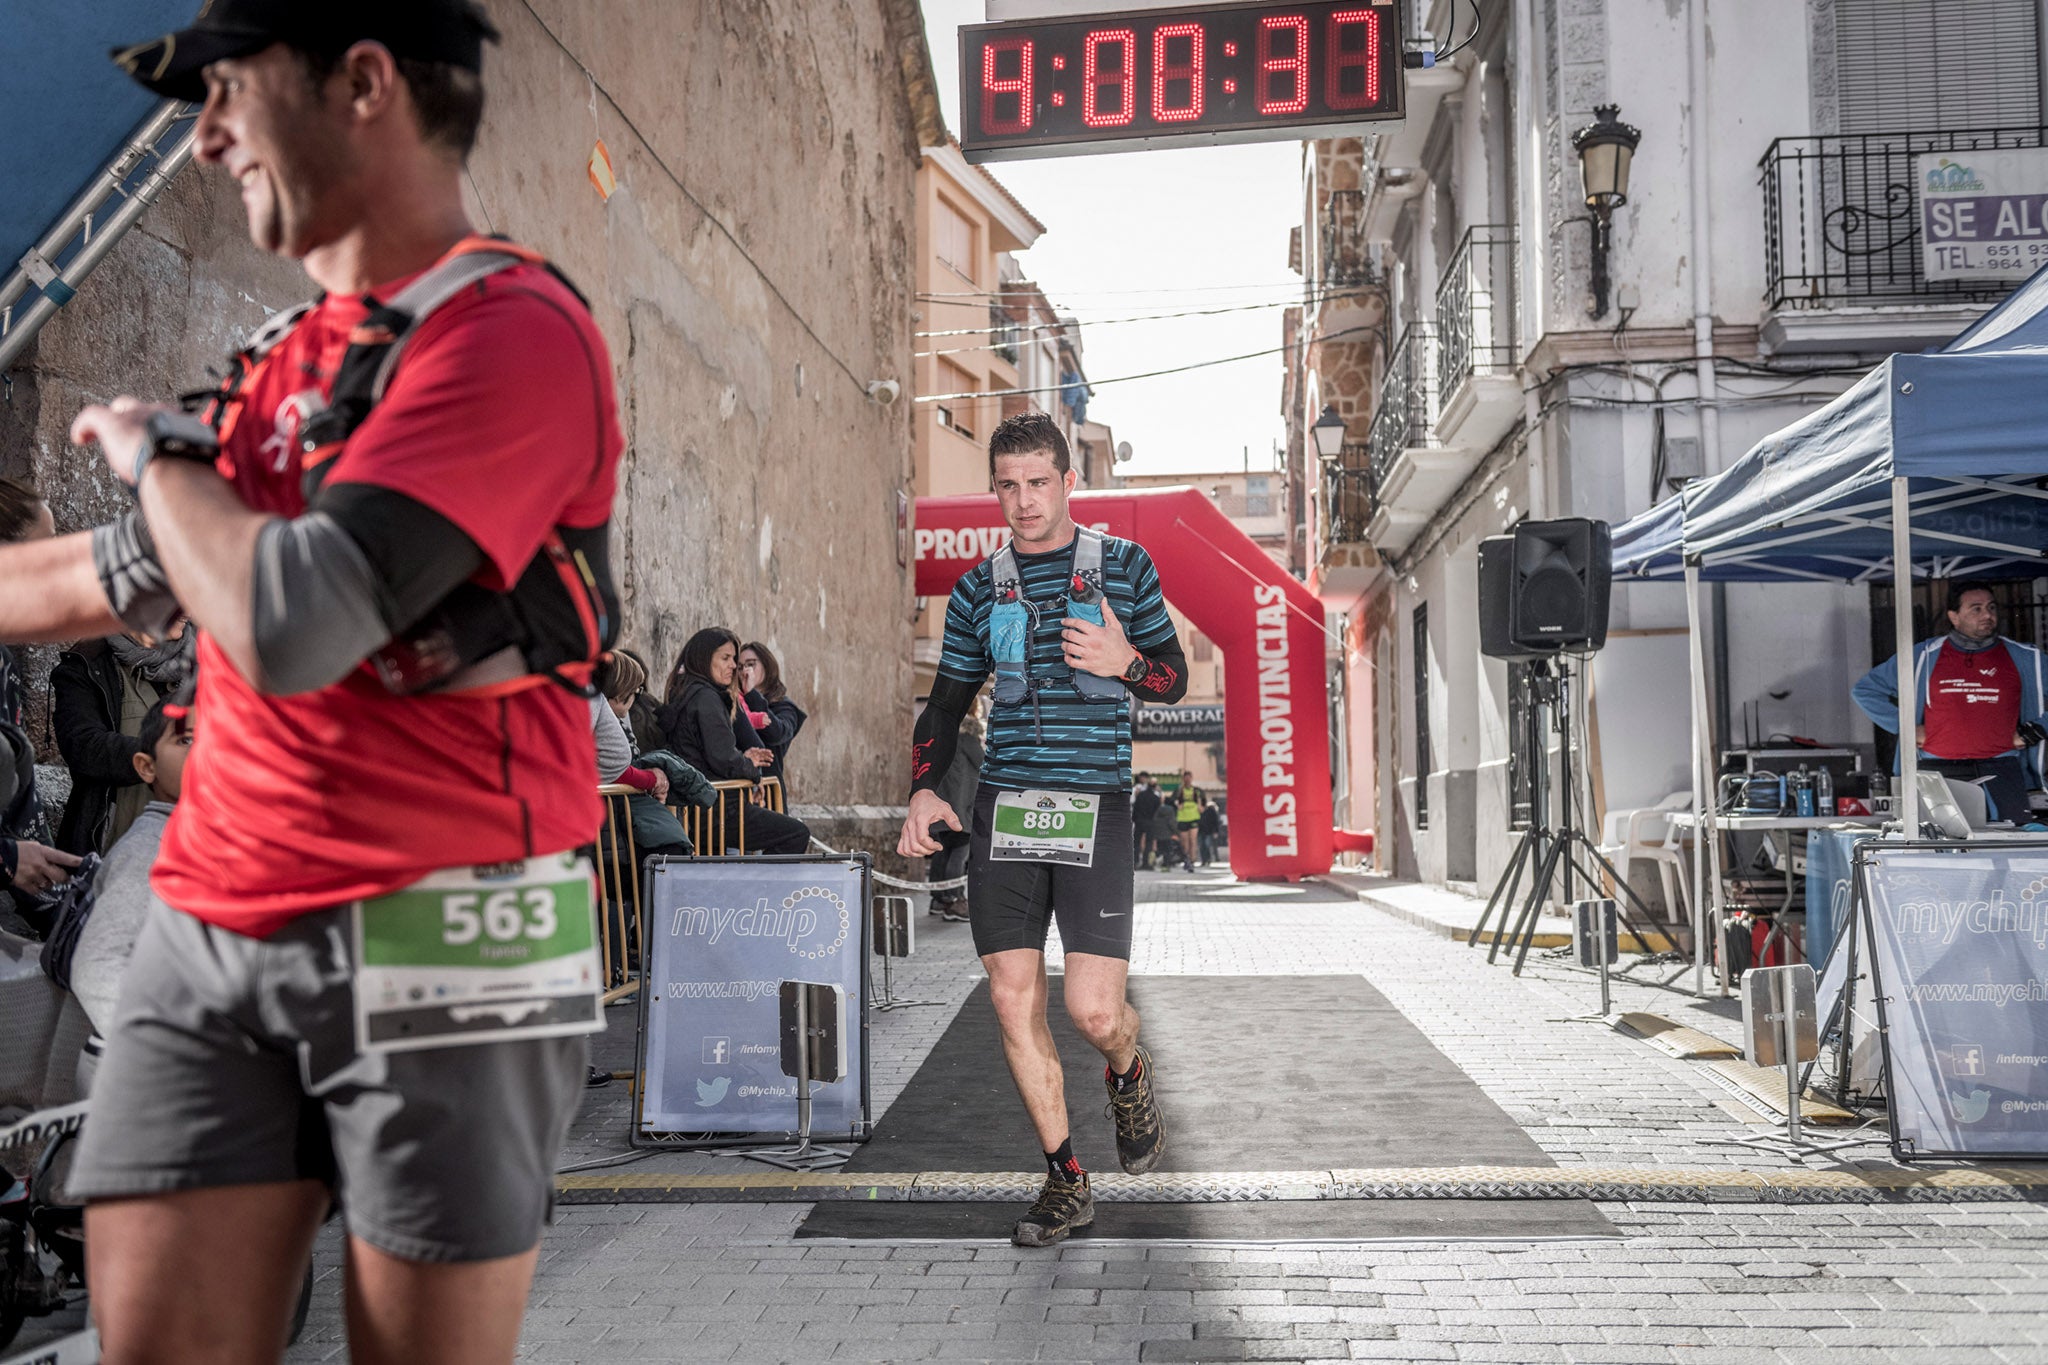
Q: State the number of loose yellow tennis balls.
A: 0